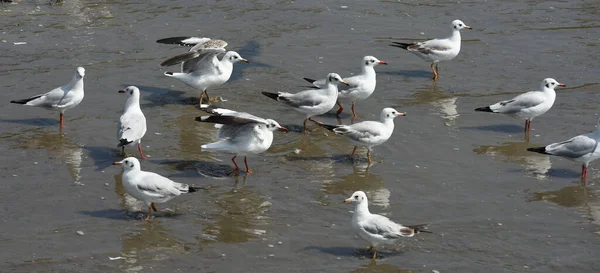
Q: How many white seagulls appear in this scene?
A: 12